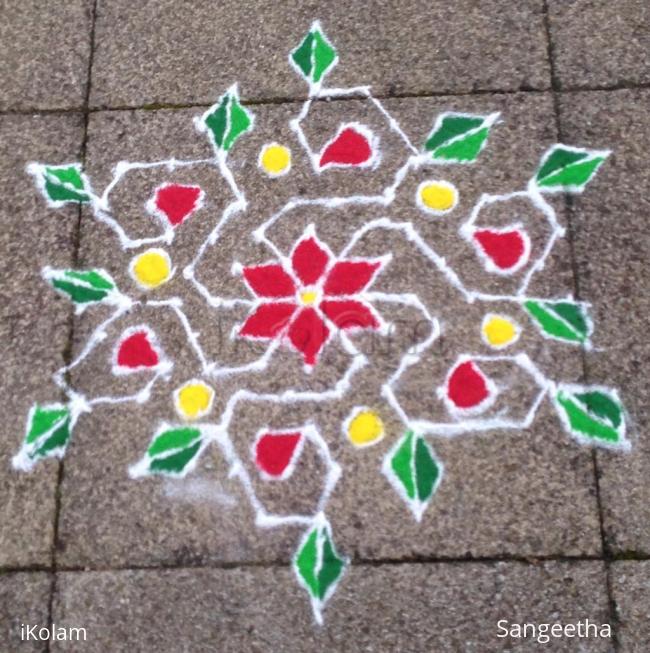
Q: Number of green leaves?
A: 12